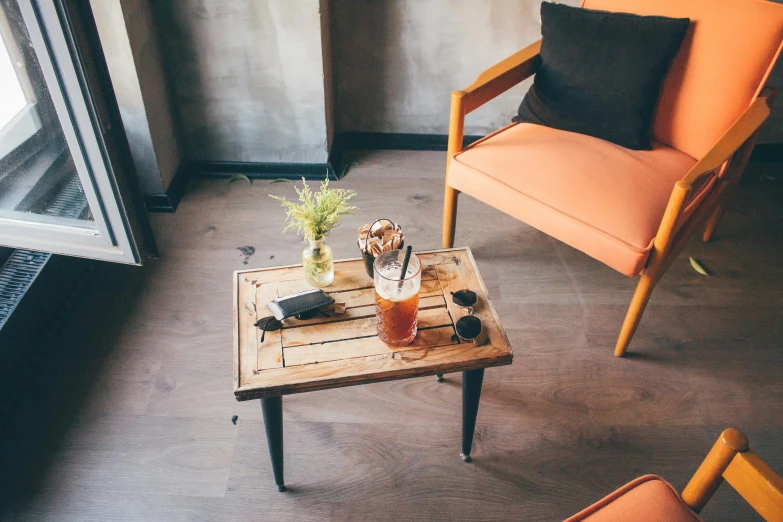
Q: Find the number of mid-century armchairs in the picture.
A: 2